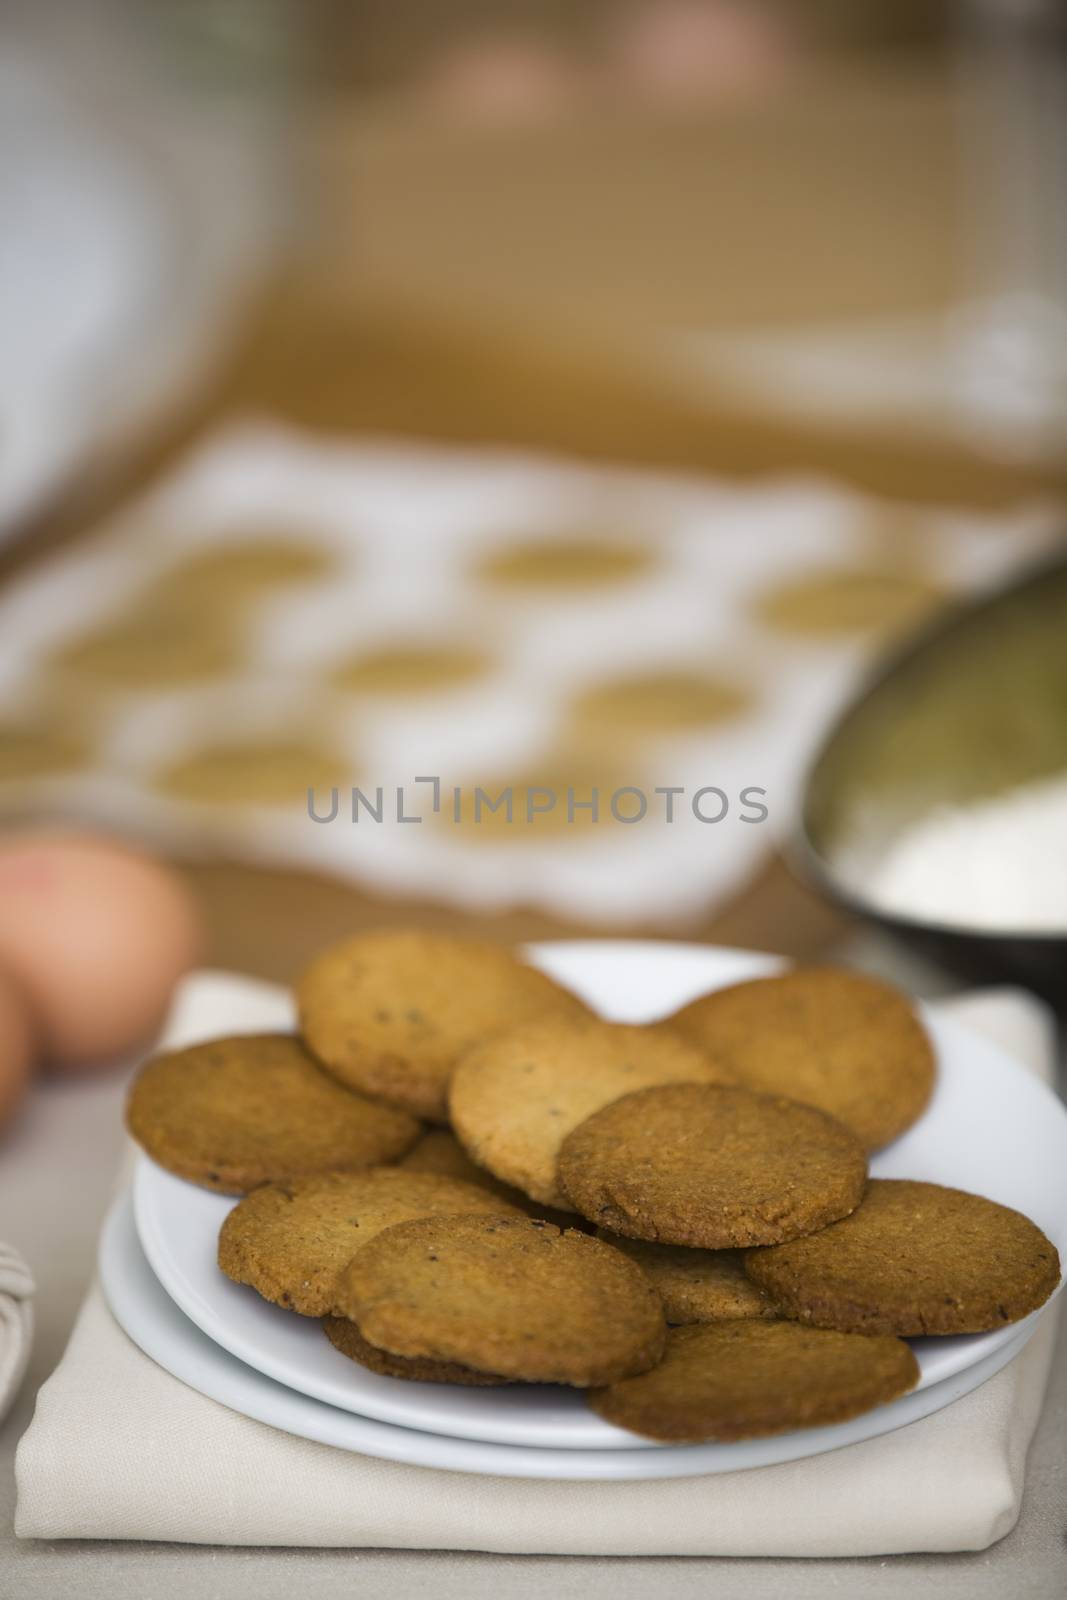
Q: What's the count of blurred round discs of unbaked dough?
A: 9